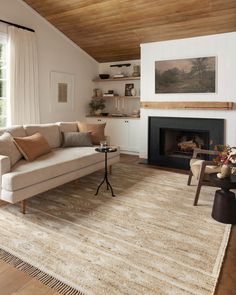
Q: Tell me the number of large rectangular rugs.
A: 1